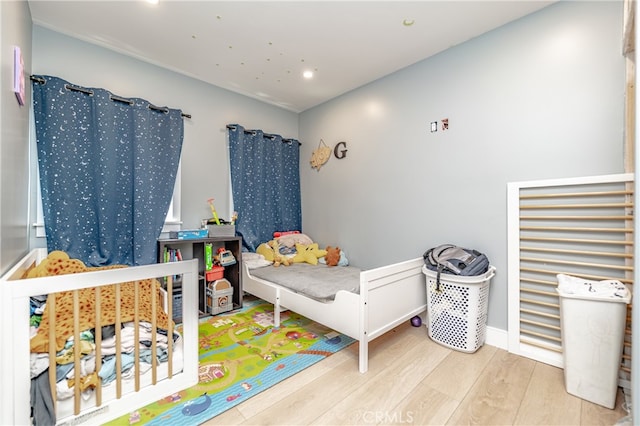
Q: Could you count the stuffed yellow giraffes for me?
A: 1